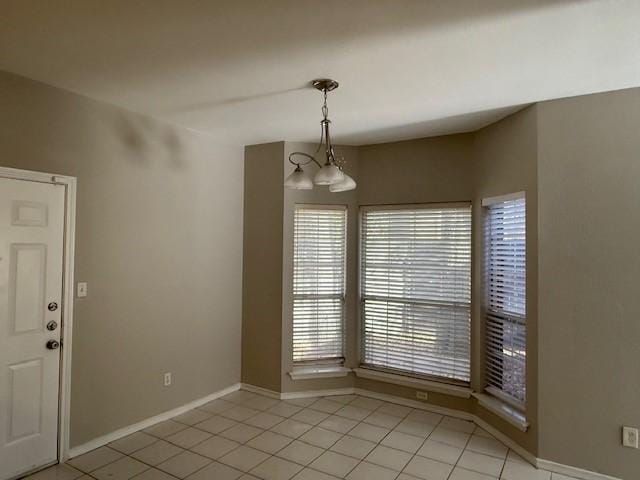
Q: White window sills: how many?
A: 3